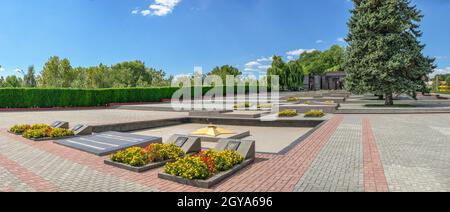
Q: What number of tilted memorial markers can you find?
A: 4